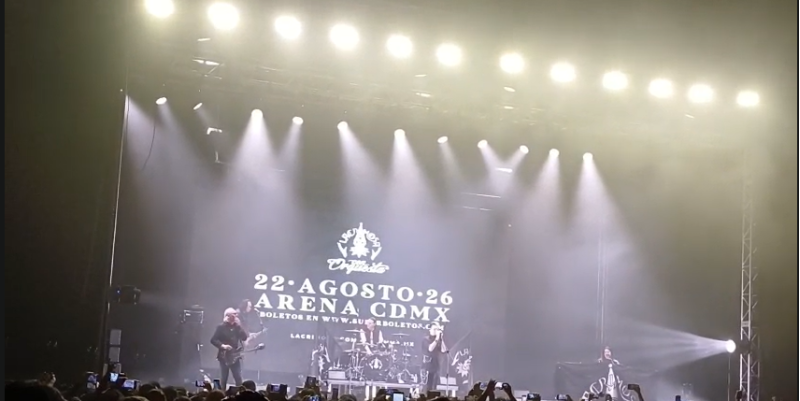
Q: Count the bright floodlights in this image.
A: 12